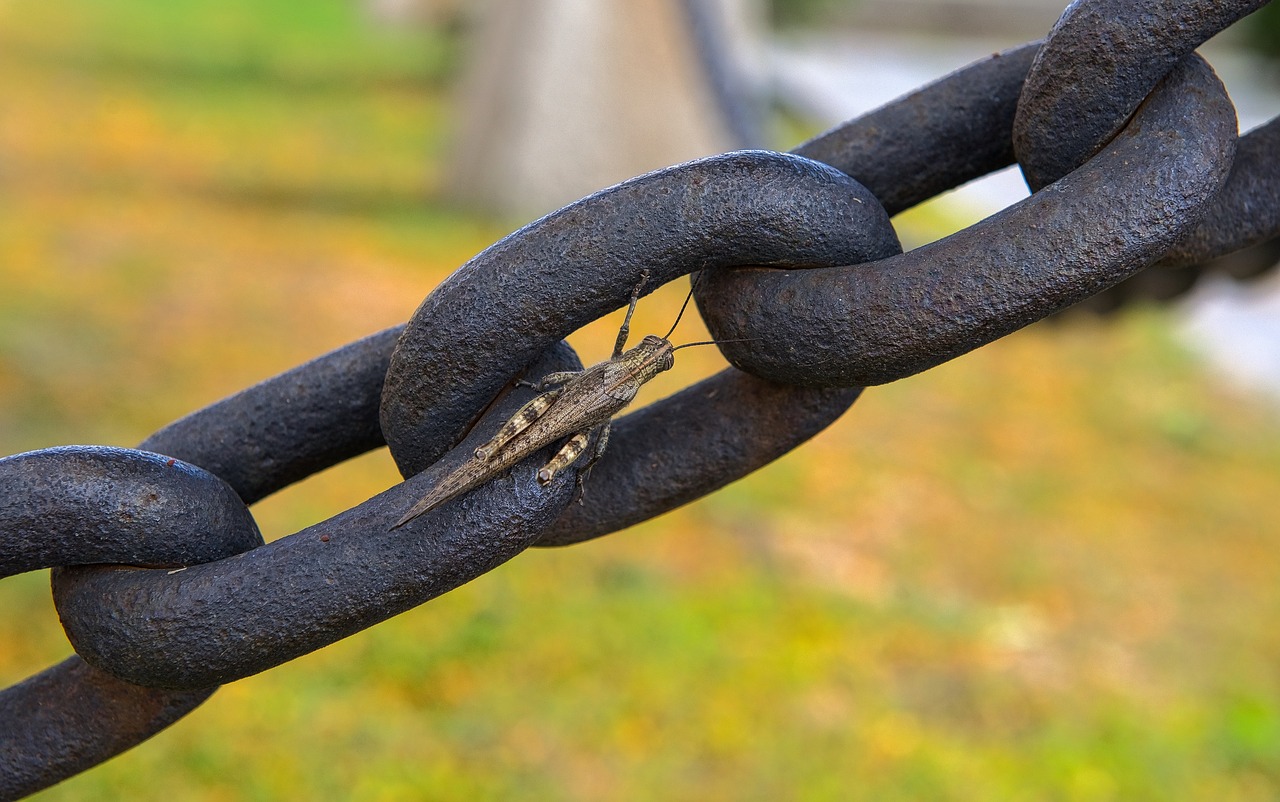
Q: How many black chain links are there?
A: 5